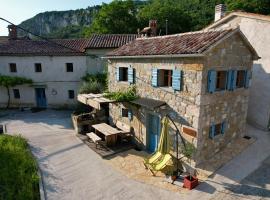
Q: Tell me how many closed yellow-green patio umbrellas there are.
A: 1